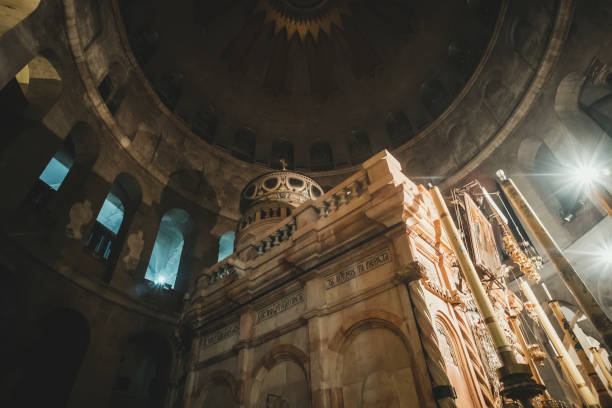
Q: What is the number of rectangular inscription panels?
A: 3